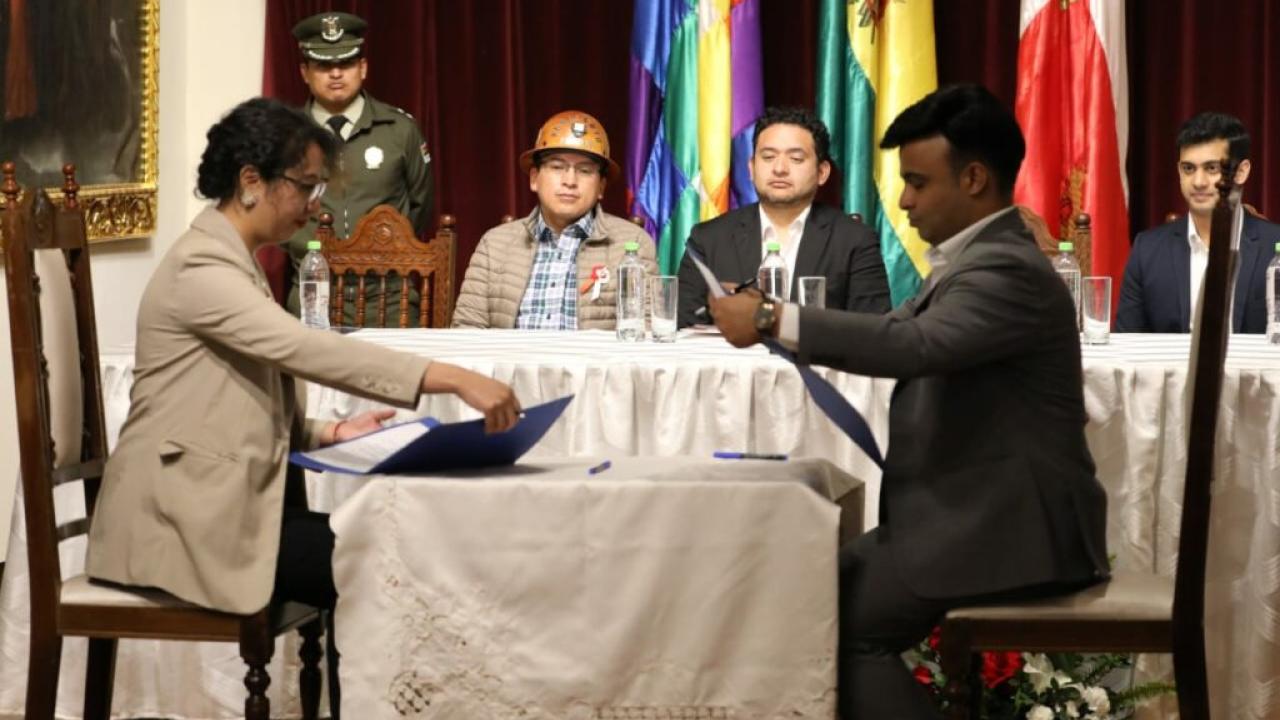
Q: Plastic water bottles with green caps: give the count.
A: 5